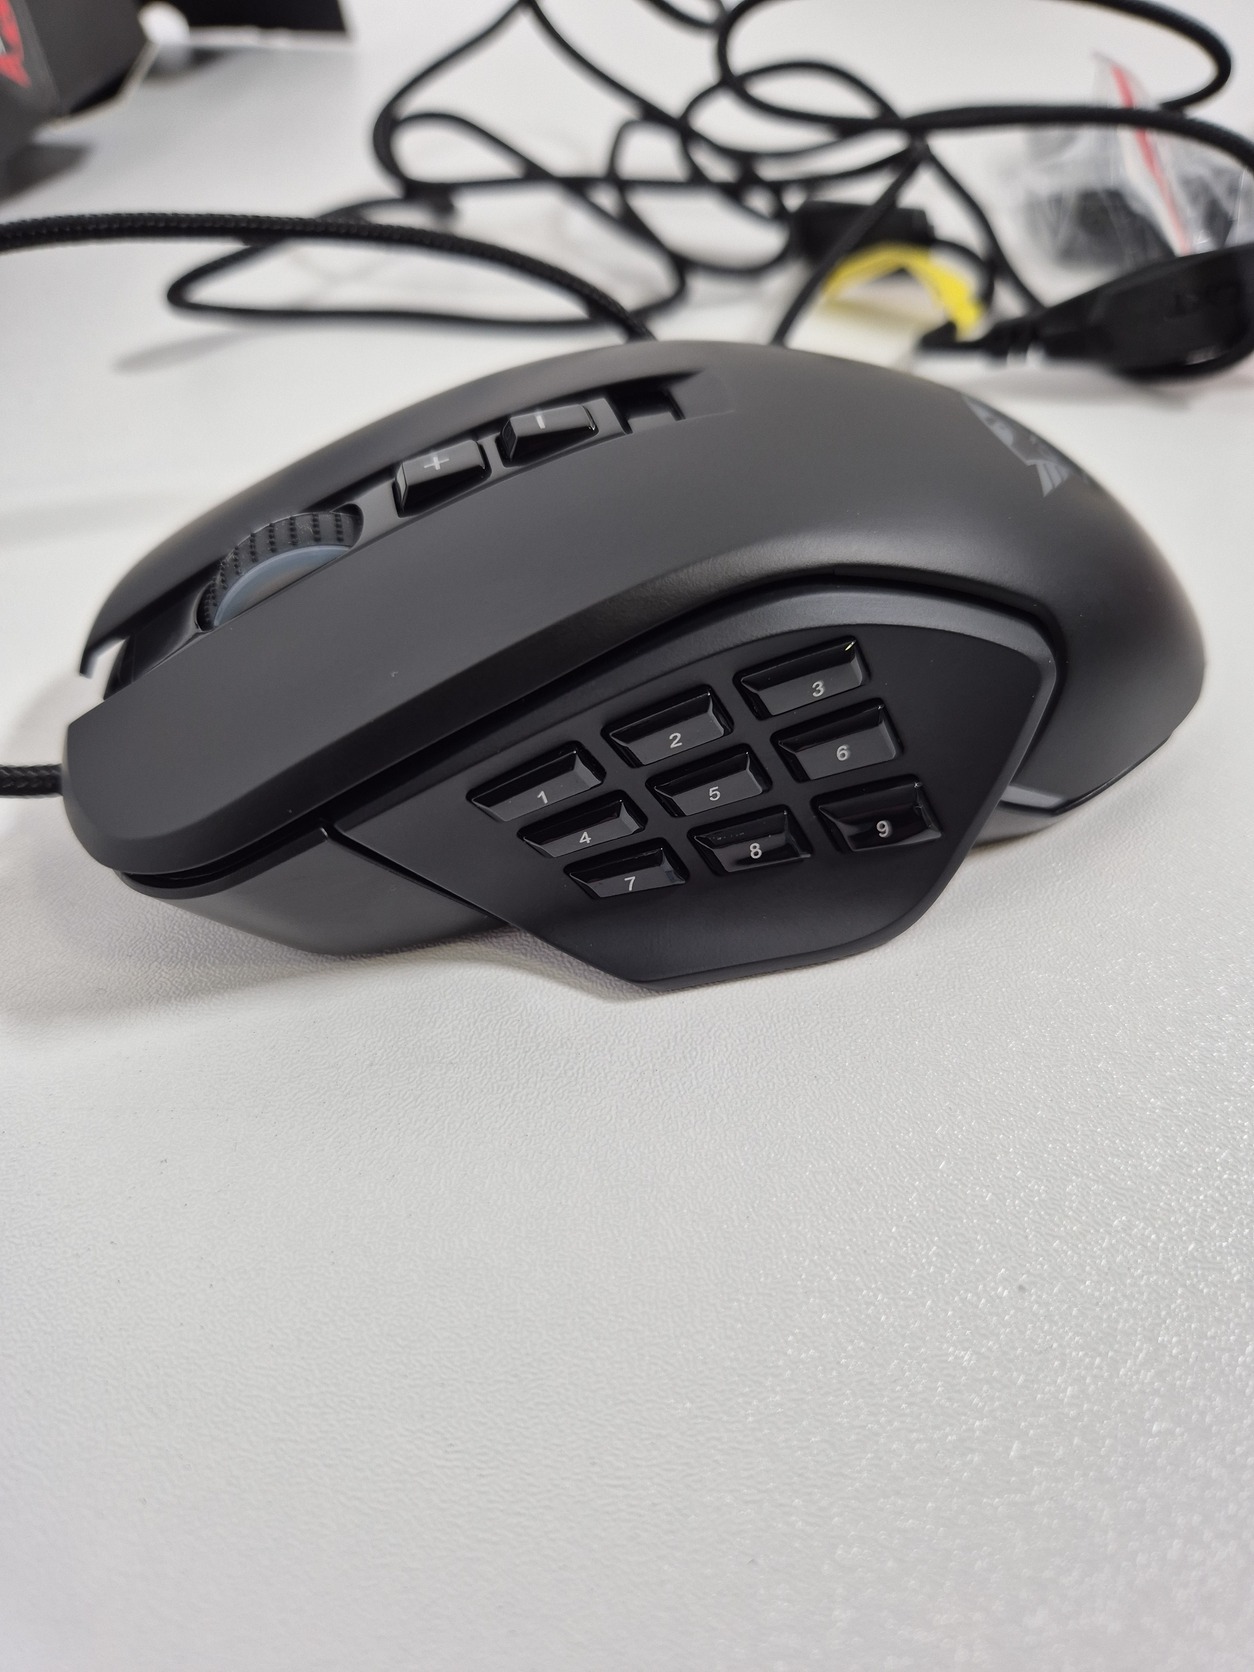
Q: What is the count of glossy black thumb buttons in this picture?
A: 9